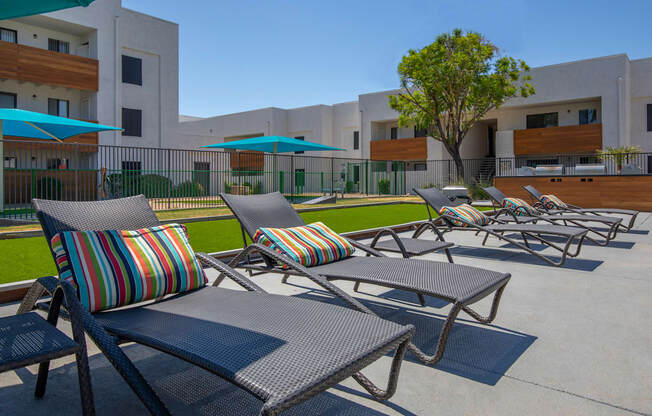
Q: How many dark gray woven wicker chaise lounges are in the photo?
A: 5